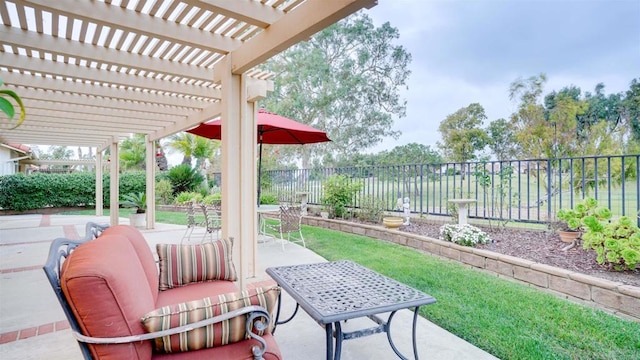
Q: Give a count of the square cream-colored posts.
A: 5